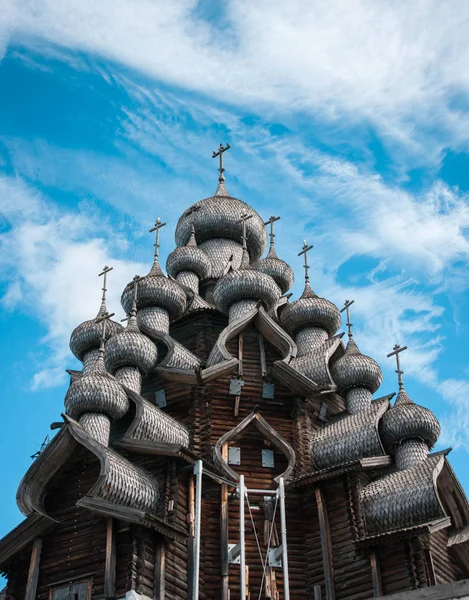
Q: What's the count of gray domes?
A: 11